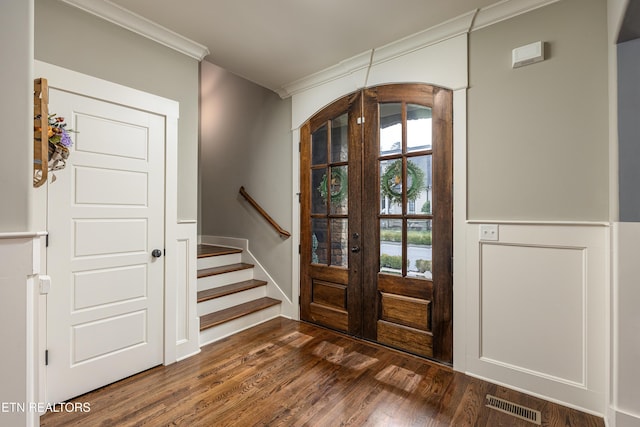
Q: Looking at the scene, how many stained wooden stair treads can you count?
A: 4